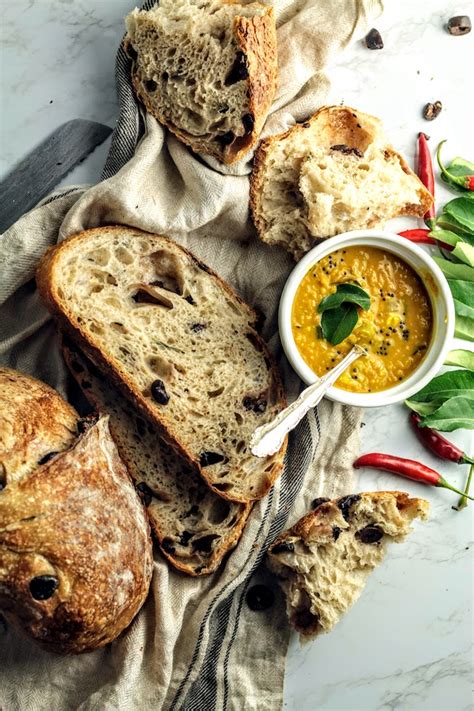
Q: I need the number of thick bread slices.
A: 2